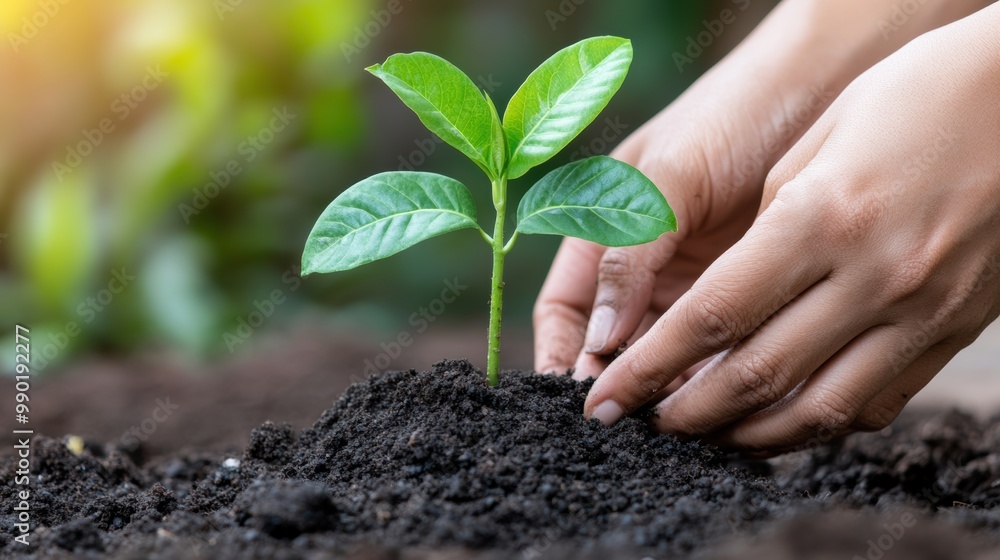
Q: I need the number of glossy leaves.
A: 4